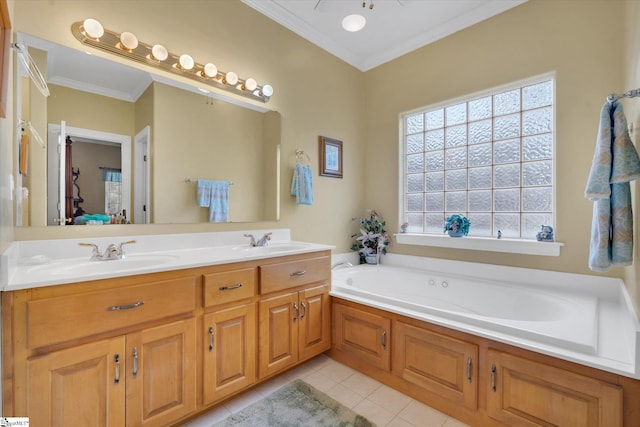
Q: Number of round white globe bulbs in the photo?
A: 8